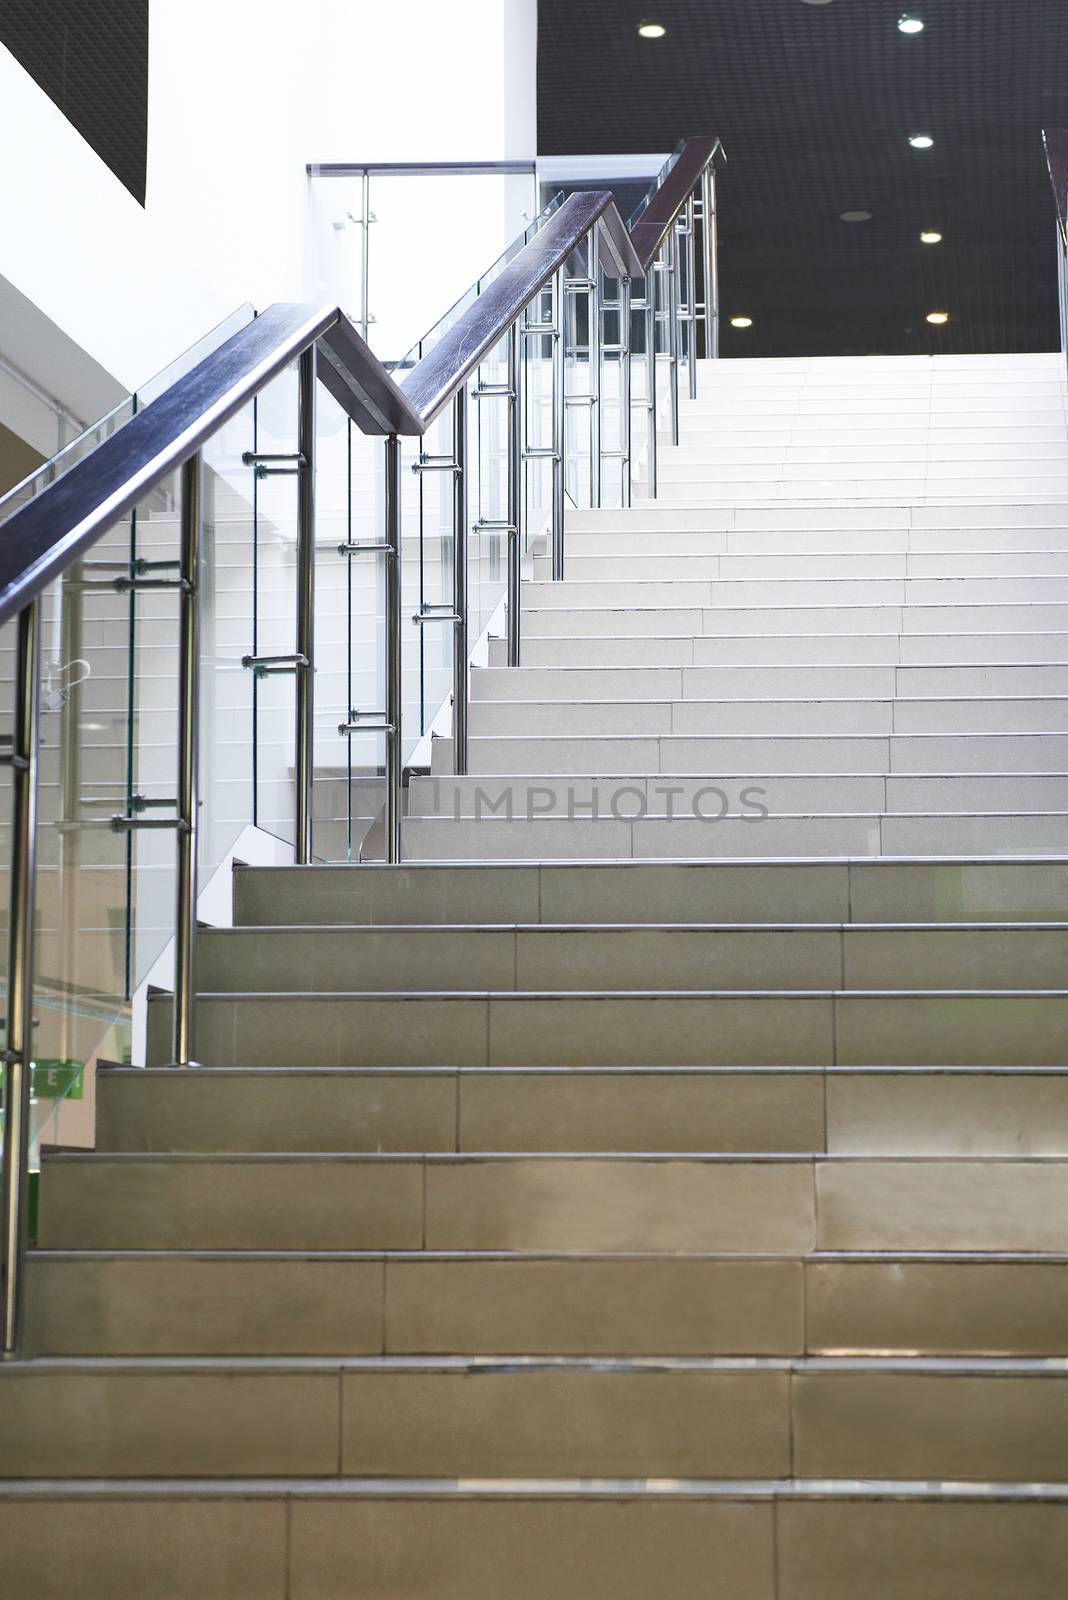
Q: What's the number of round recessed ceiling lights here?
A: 6